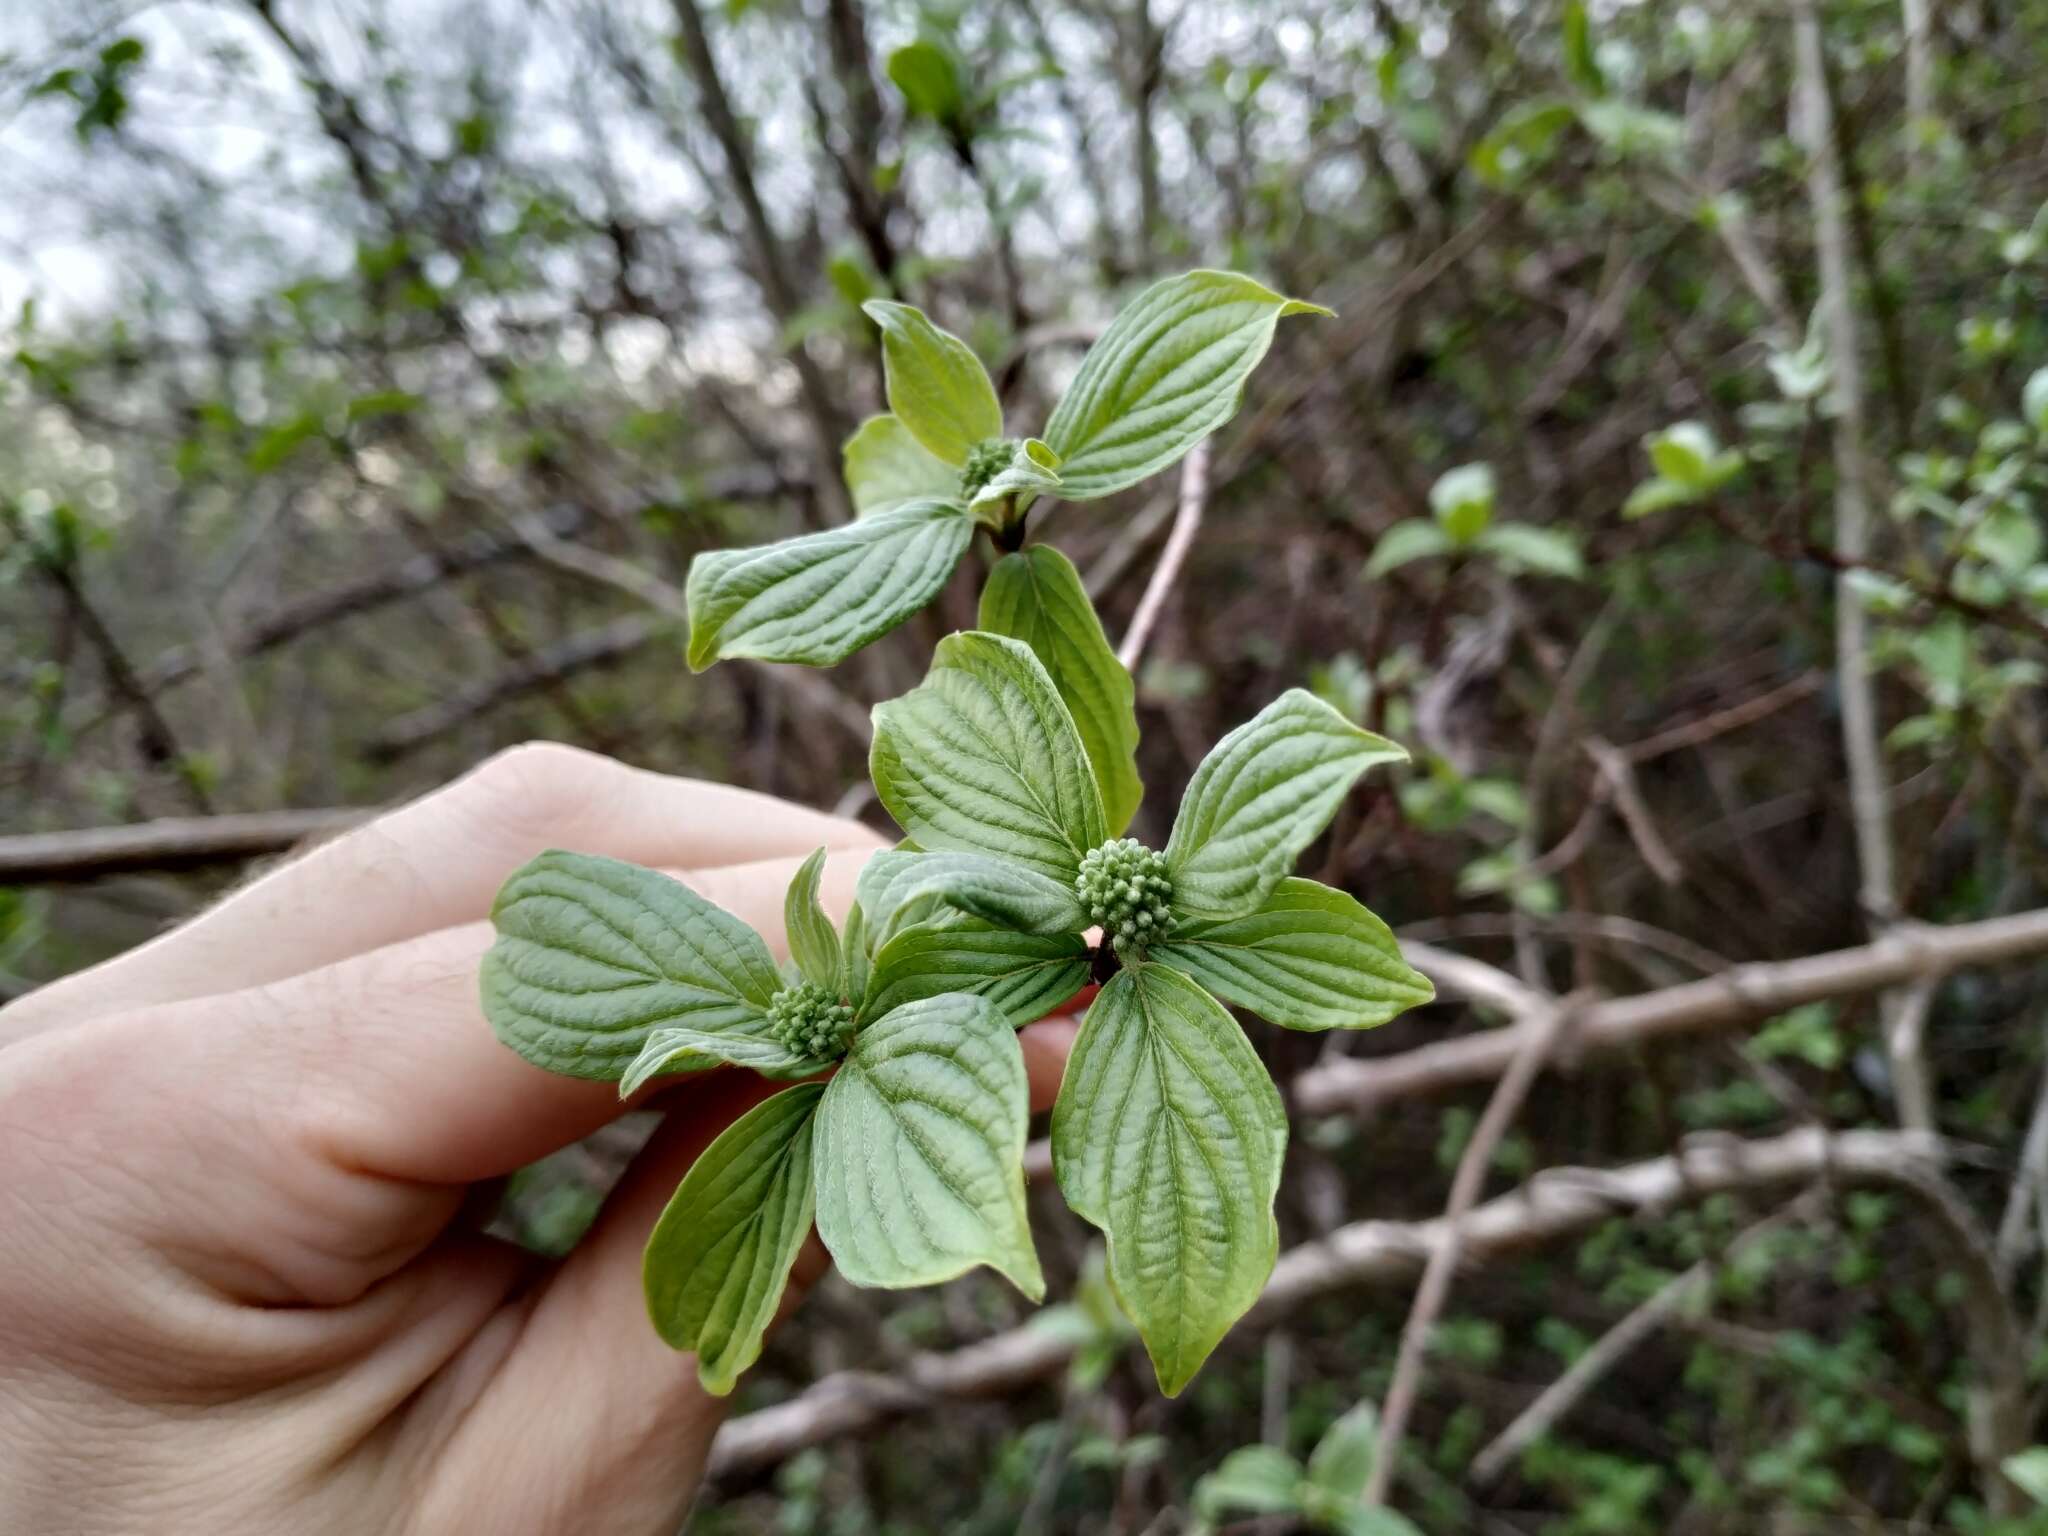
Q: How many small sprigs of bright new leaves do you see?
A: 3